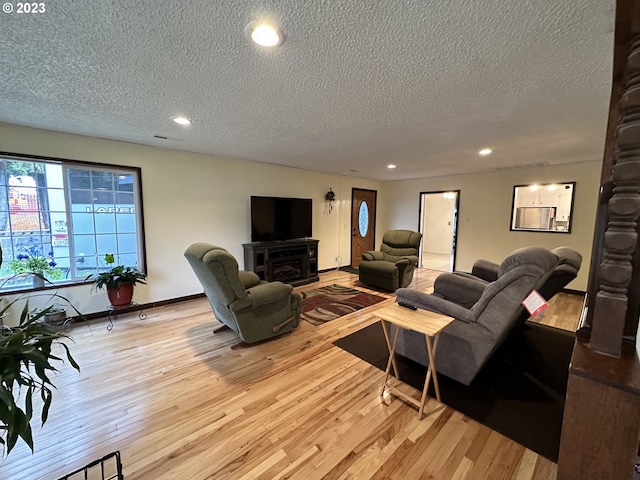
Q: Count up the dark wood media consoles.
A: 1